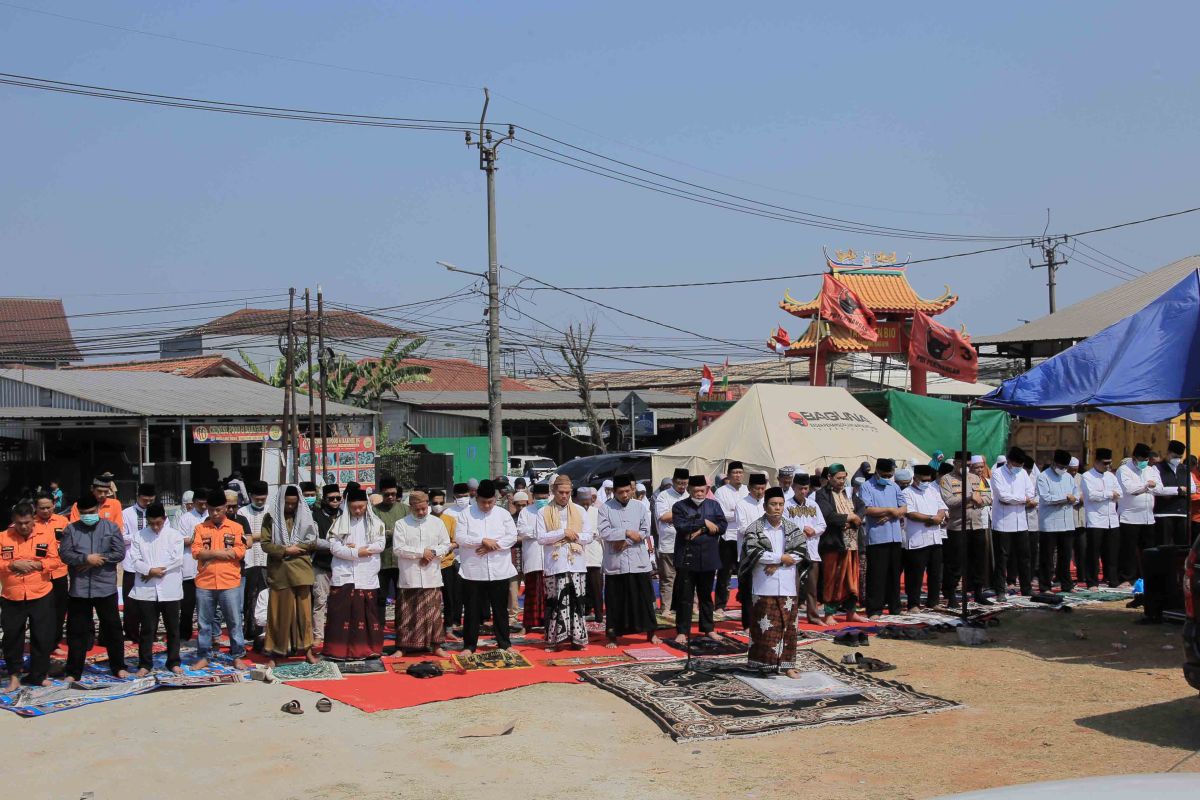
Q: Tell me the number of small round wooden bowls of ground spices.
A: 0